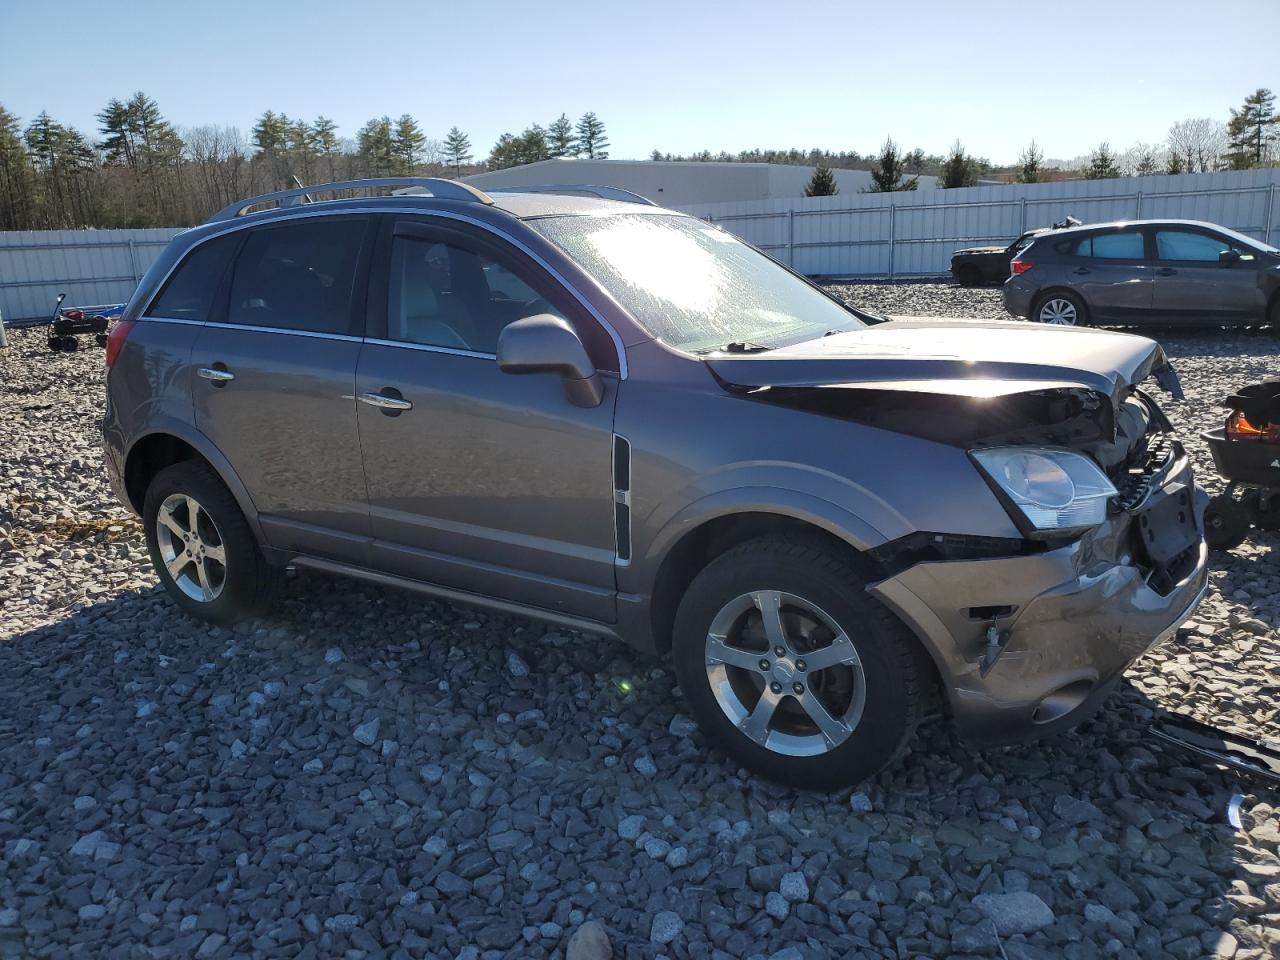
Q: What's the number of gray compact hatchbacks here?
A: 1